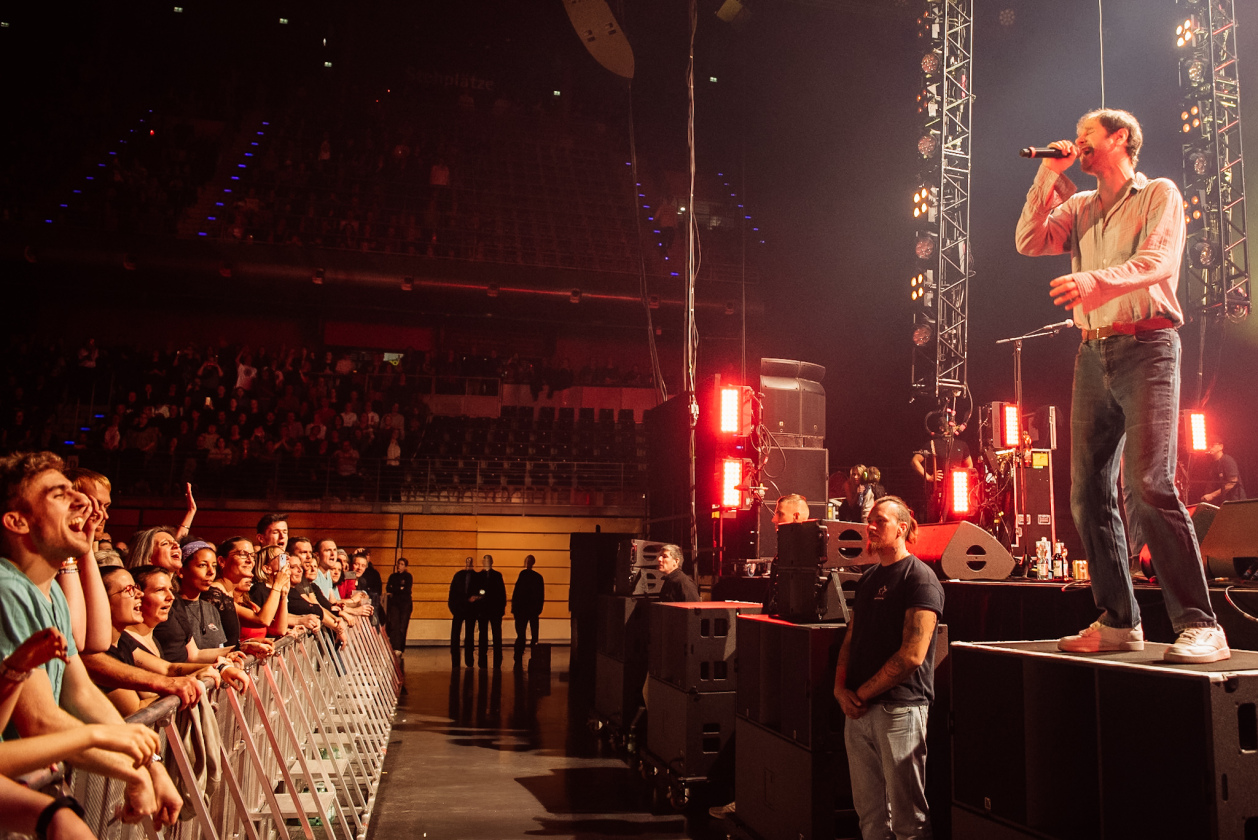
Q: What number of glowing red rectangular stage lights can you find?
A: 5